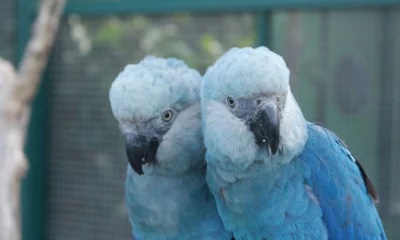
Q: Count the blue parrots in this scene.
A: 2